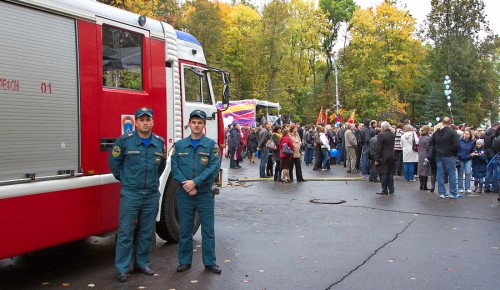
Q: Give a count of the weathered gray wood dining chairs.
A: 0